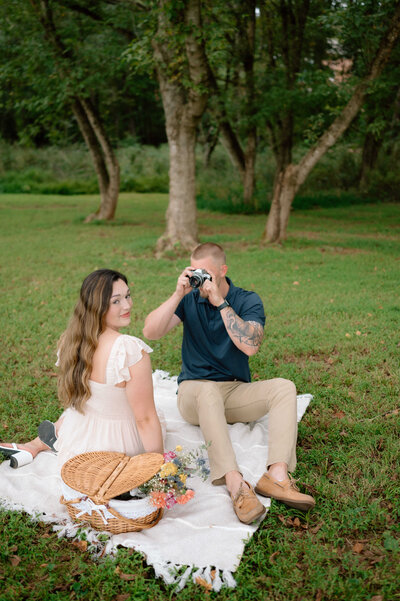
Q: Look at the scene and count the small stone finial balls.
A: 0